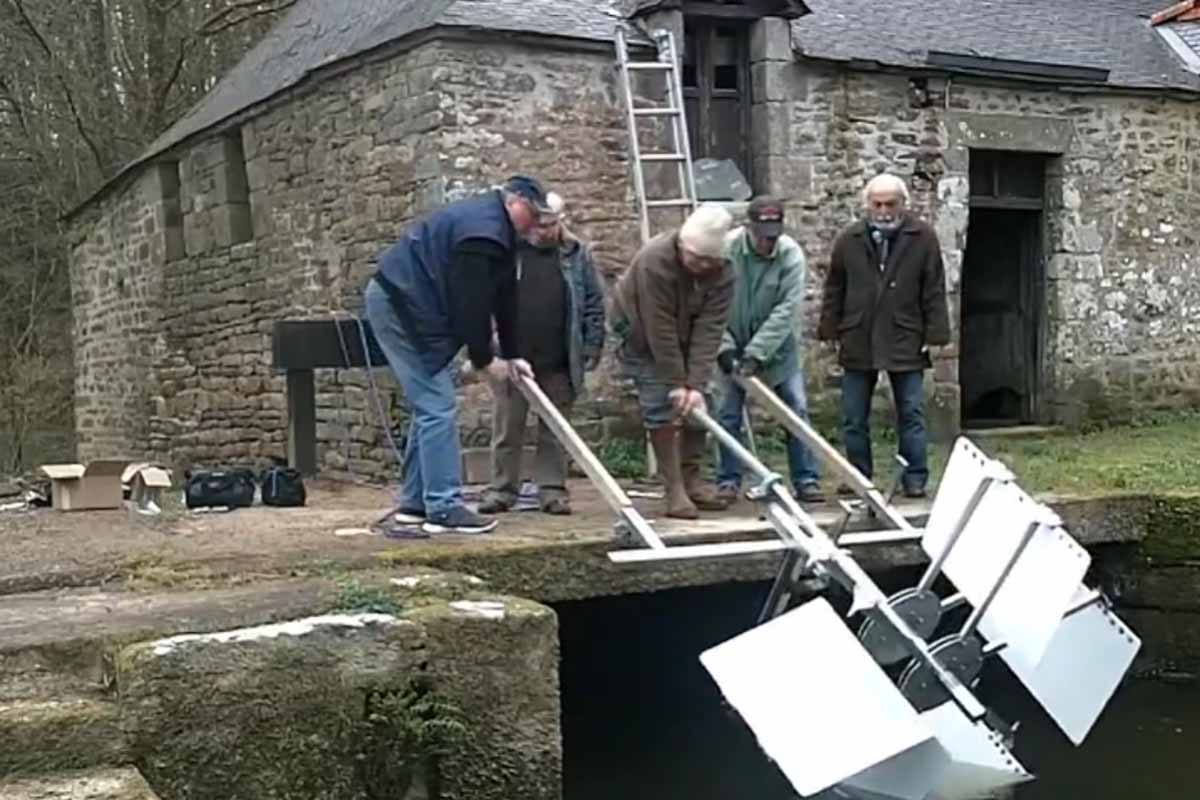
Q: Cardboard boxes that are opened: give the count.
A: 2